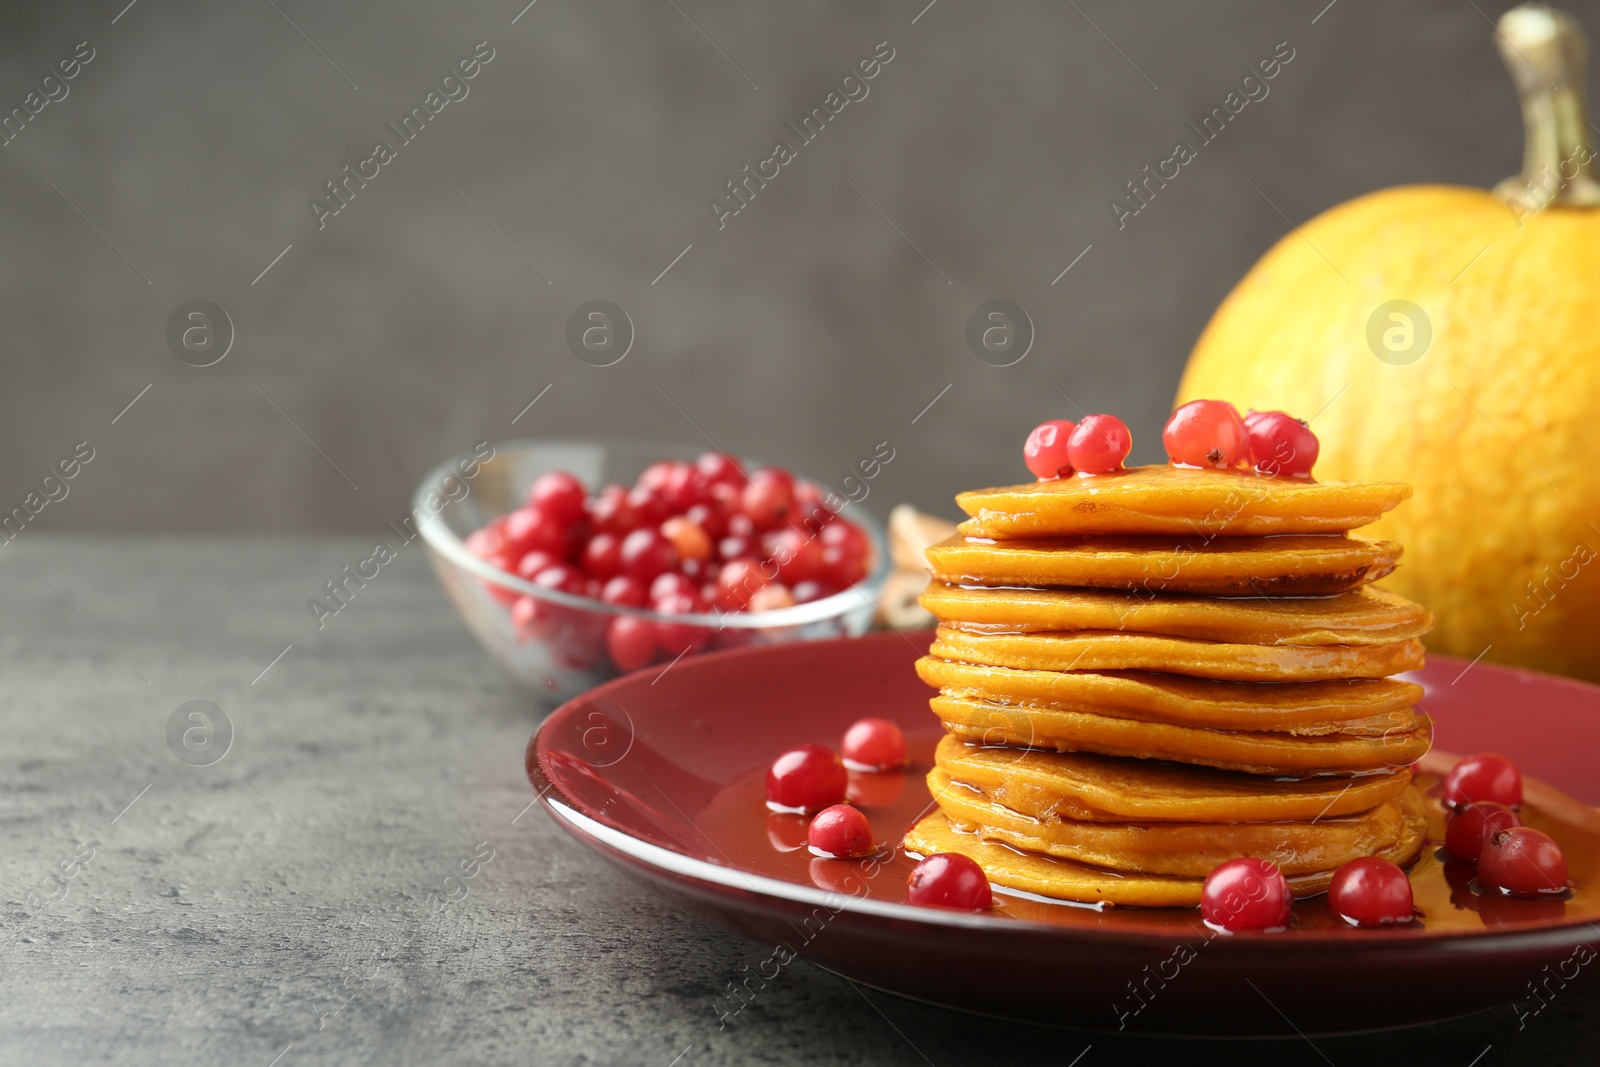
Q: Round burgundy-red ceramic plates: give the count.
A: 1